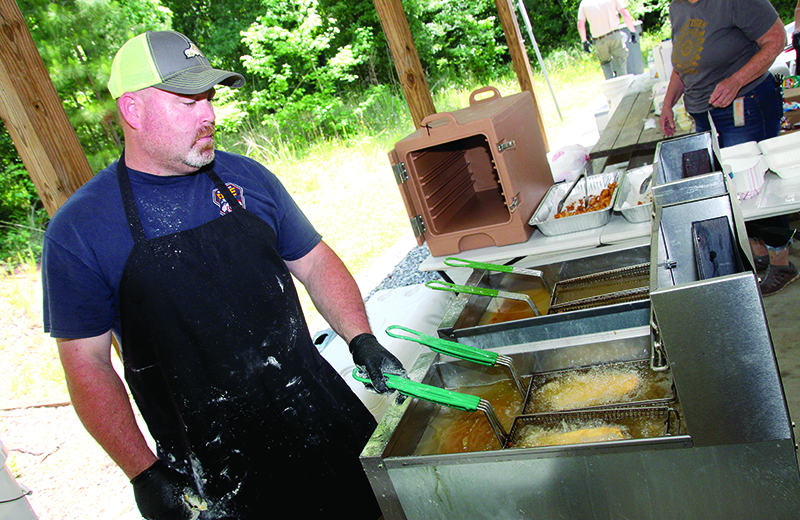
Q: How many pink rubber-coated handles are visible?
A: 0